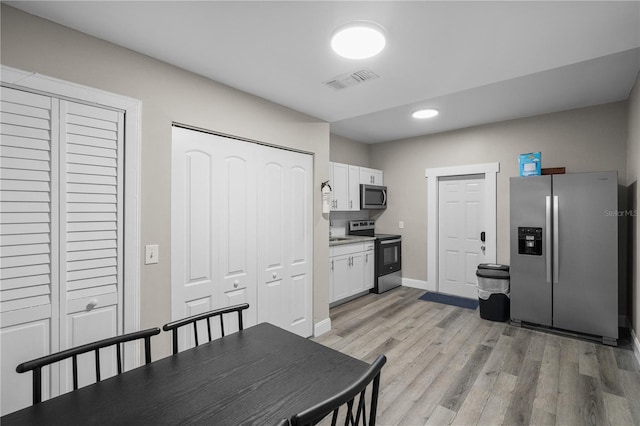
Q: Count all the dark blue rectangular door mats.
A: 1